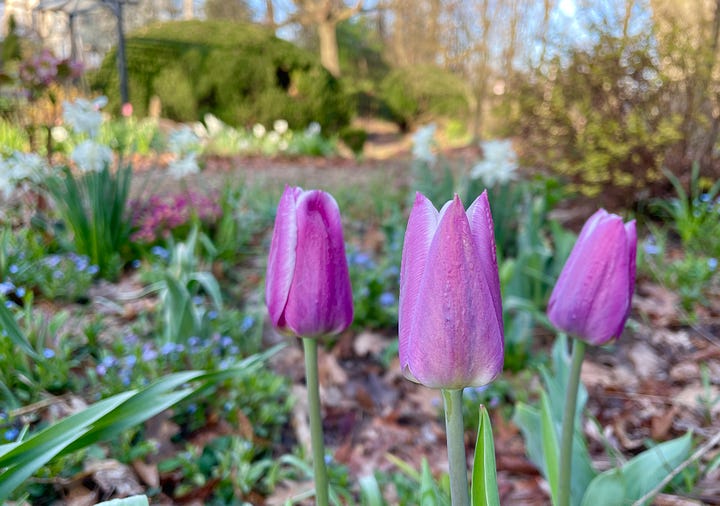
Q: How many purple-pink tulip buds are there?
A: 3